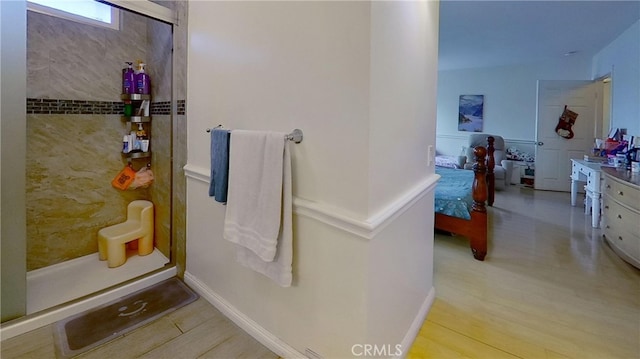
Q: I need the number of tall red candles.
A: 0